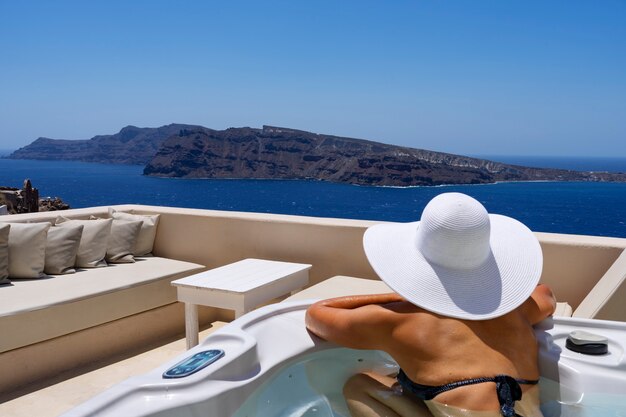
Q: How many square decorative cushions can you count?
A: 6